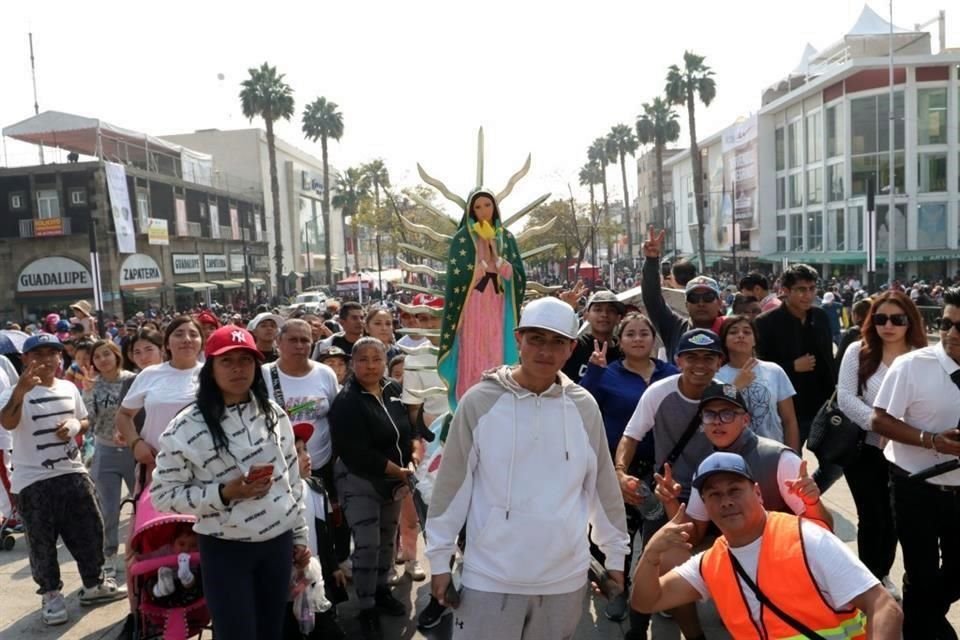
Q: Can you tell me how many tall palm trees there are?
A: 9